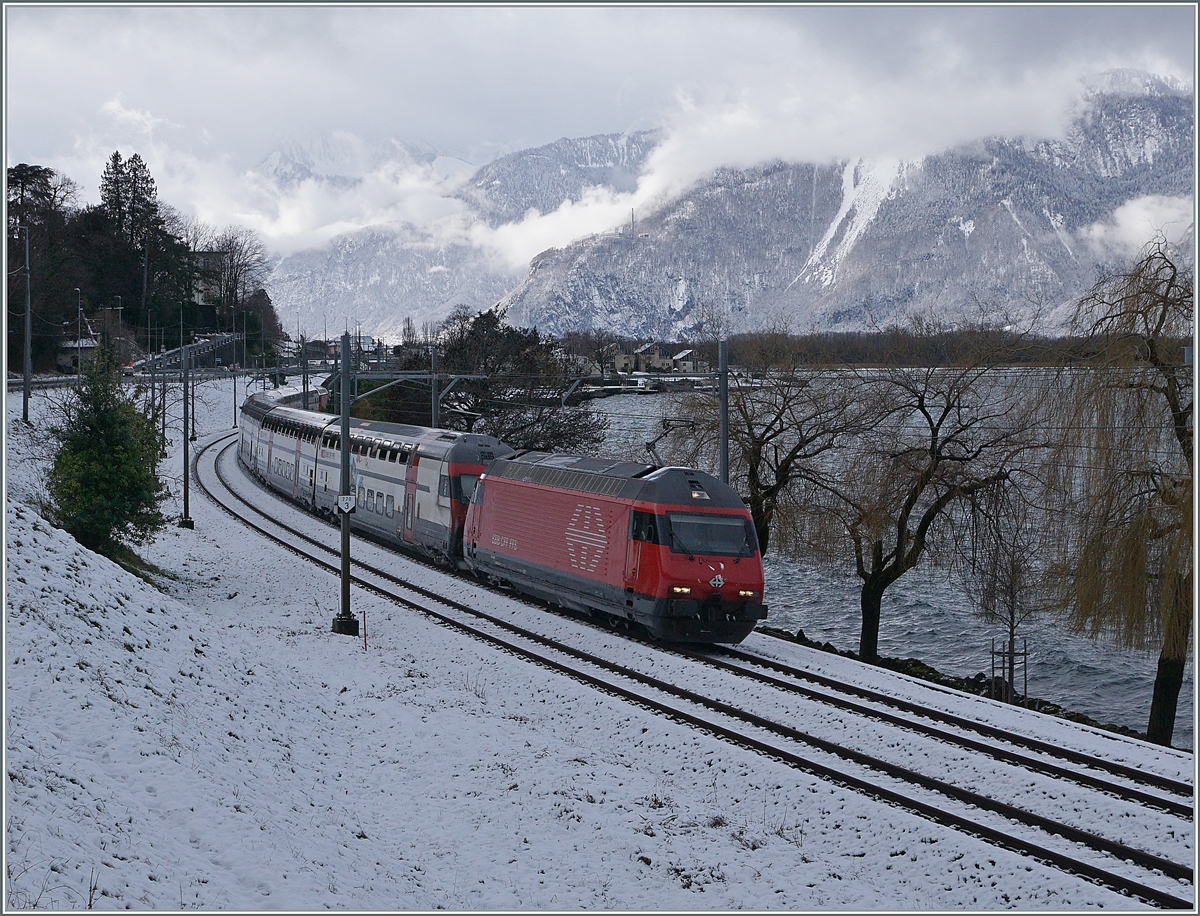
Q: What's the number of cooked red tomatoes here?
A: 0